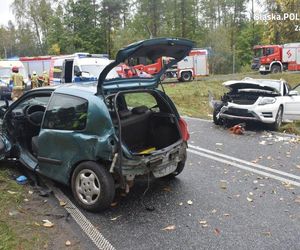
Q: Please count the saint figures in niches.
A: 0